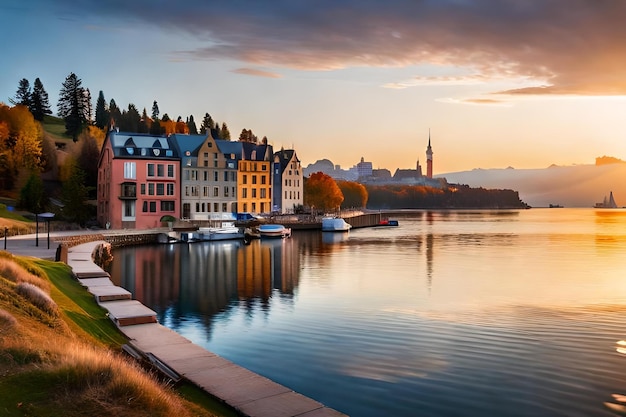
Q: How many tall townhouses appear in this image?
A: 4